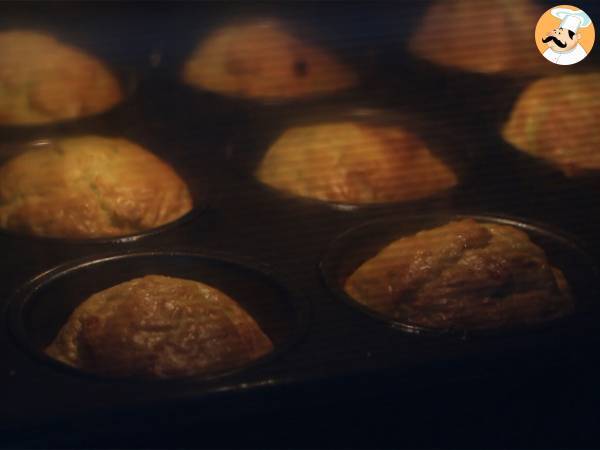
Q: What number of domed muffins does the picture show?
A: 8